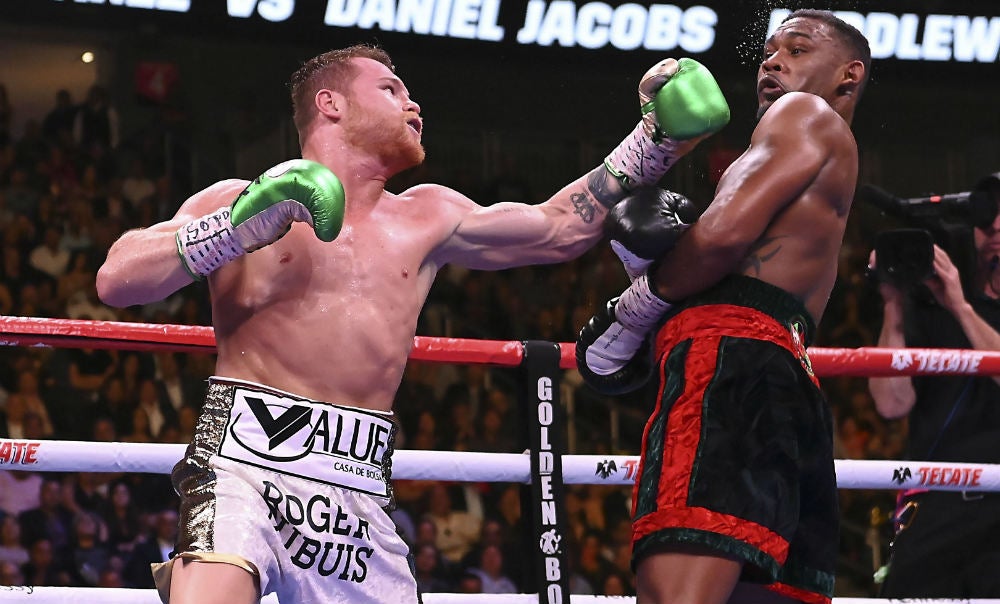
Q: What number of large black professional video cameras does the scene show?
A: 1